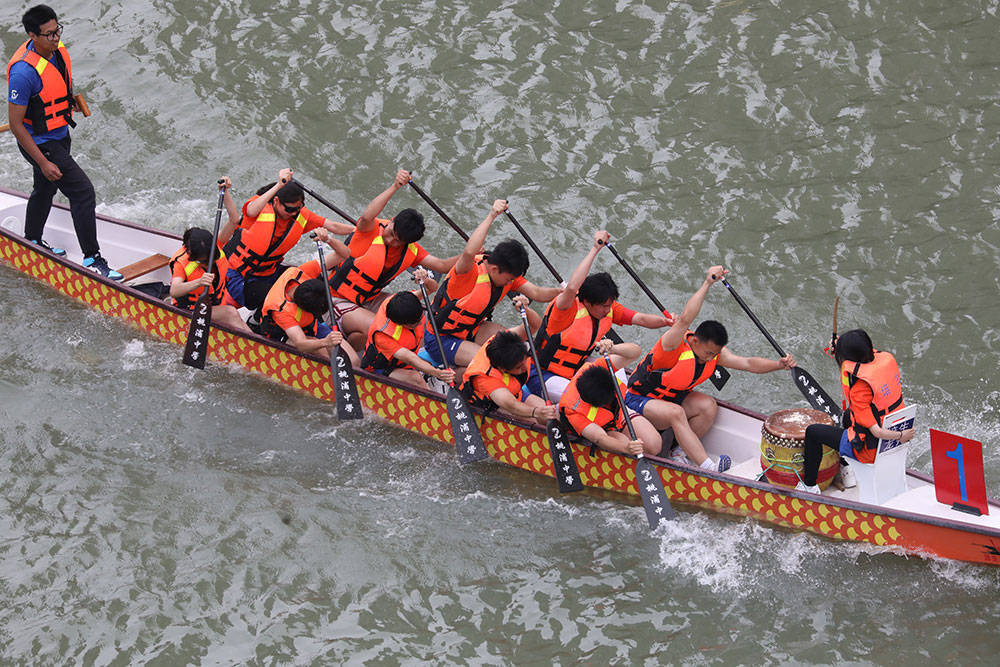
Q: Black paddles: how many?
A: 10